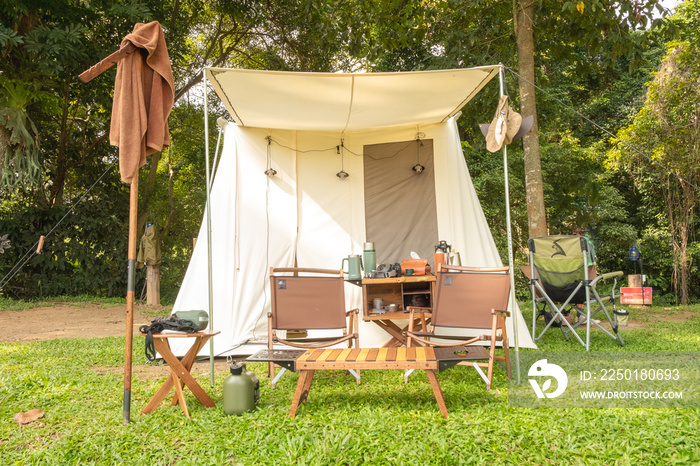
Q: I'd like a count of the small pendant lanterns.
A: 3